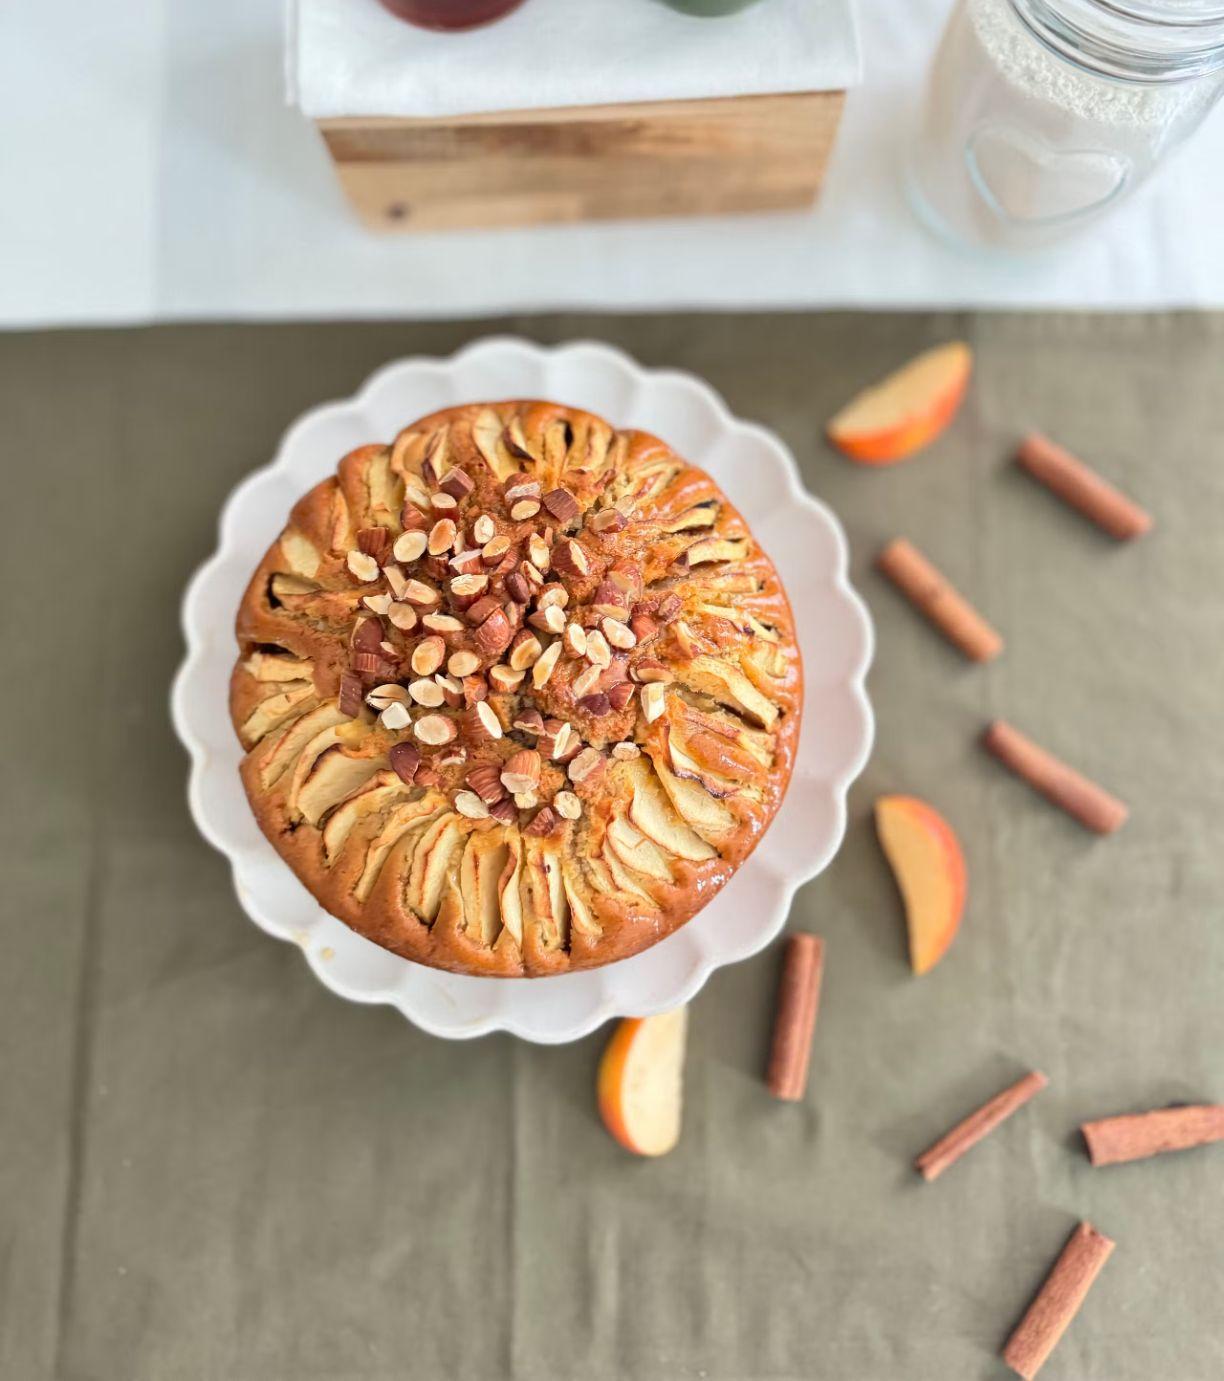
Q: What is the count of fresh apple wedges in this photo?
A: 3